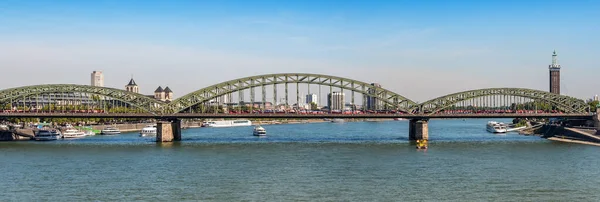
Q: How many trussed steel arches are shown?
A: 3